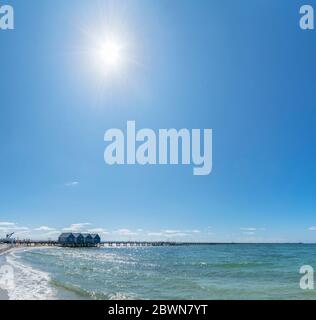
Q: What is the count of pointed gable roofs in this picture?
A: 4